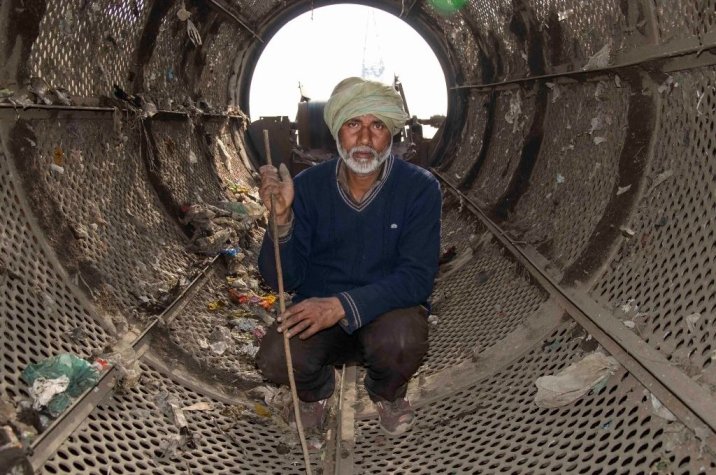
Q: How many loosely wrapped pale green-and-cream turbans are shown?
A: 1